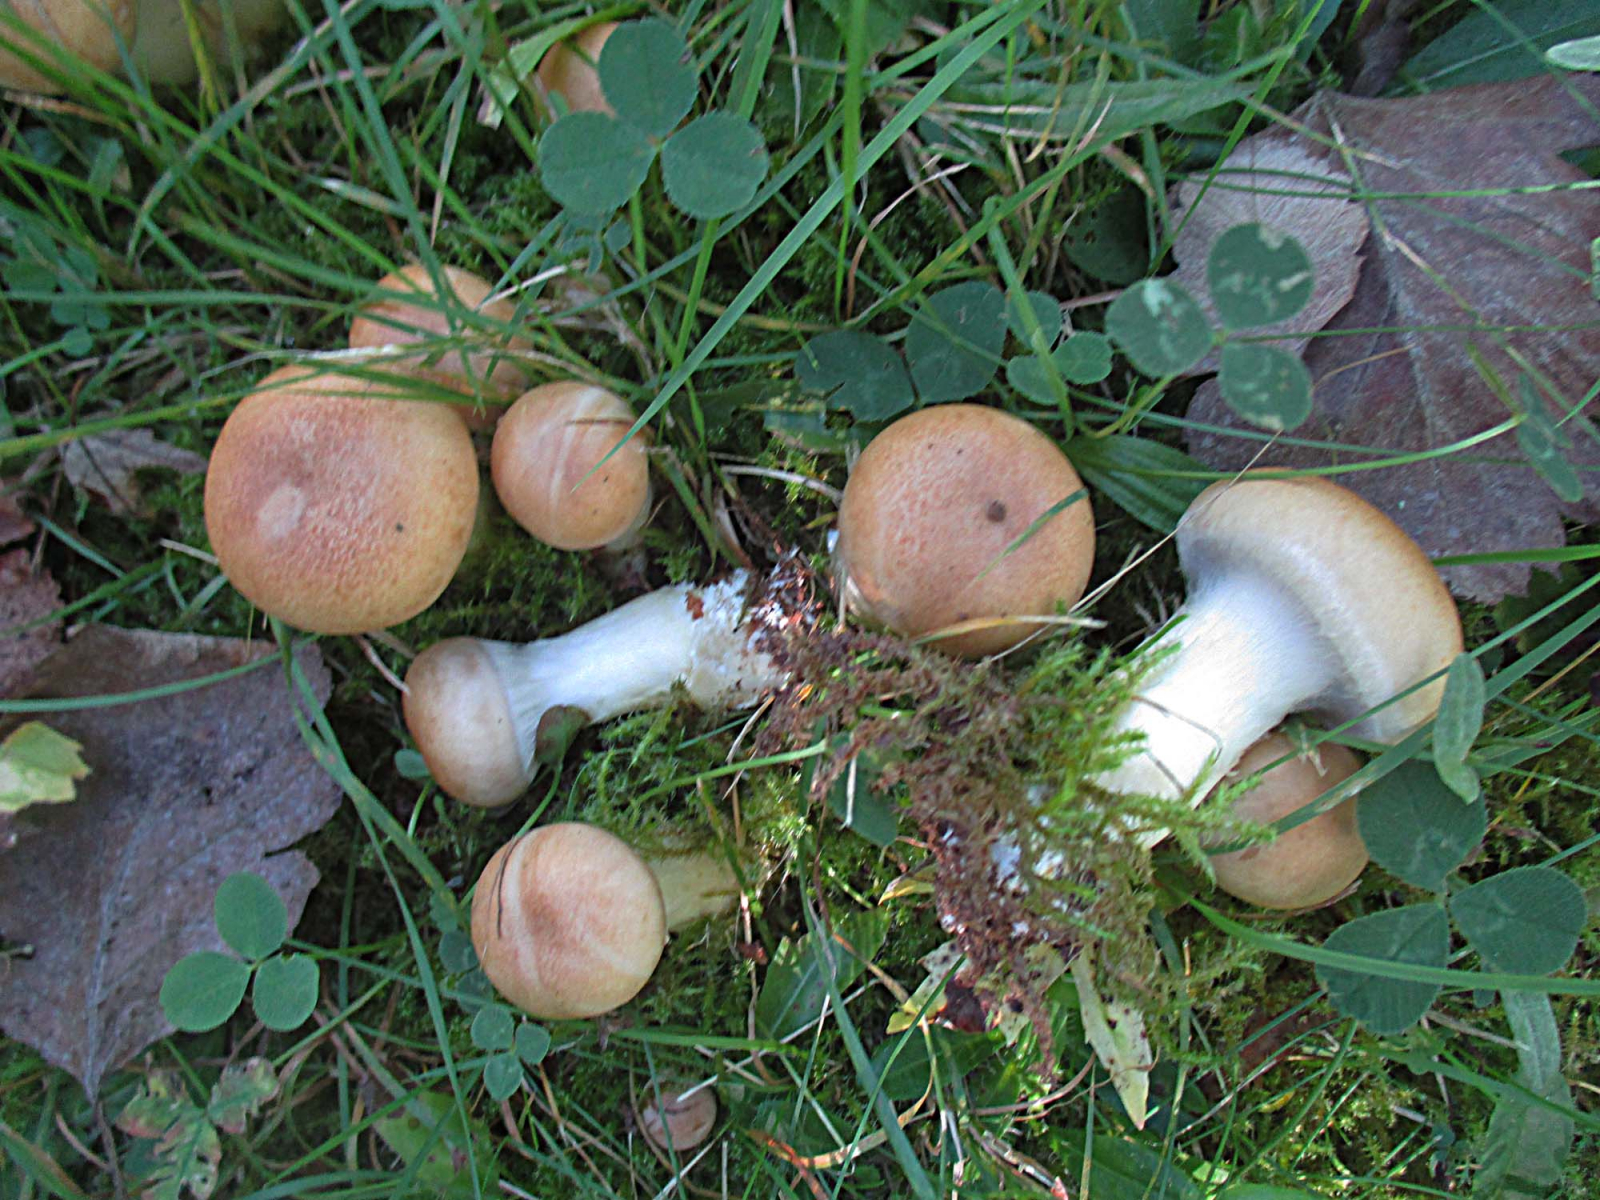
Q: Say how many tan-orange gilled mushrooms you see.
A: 11